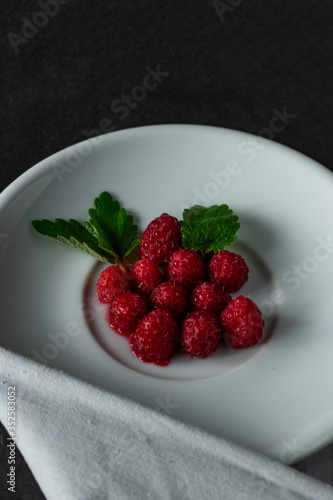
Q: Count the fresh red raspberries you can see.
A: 11